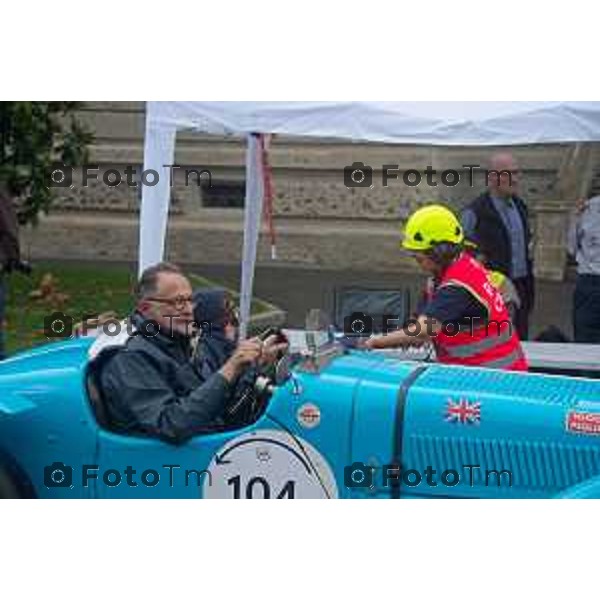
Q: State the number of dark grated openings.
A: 1